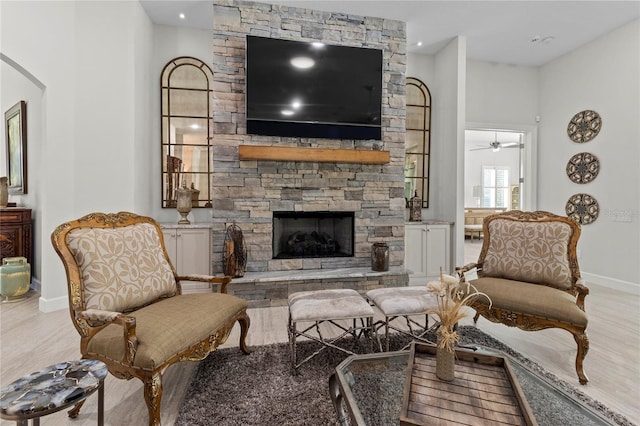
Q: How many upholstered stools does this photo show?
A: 2